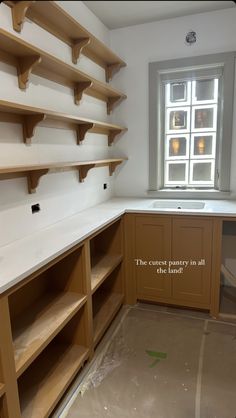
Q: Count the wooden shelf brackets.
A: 12